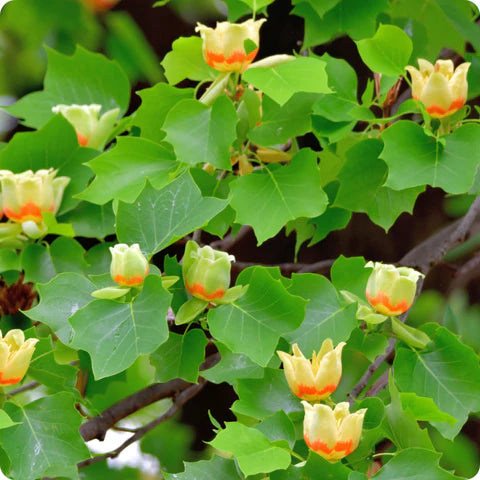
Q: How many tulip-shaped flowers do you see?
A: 10